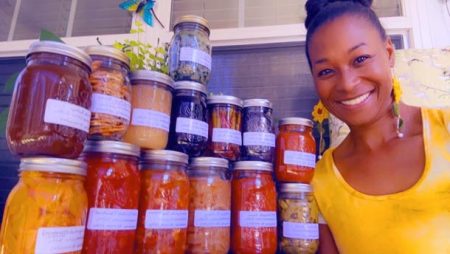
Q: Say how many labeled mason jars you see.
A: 14